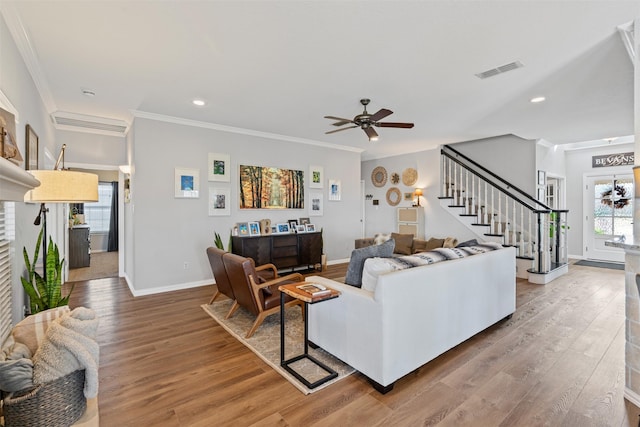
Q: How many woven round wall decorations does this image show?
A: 4